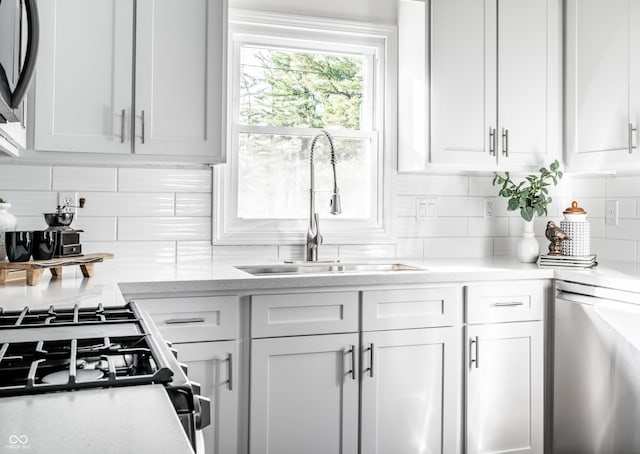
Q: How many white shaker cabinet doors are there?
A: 9